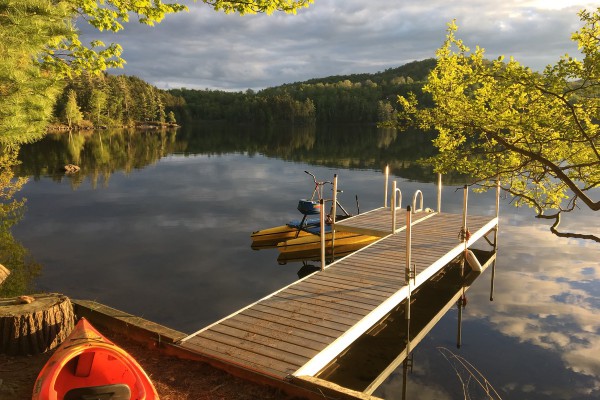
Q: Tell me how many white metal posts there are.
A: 8